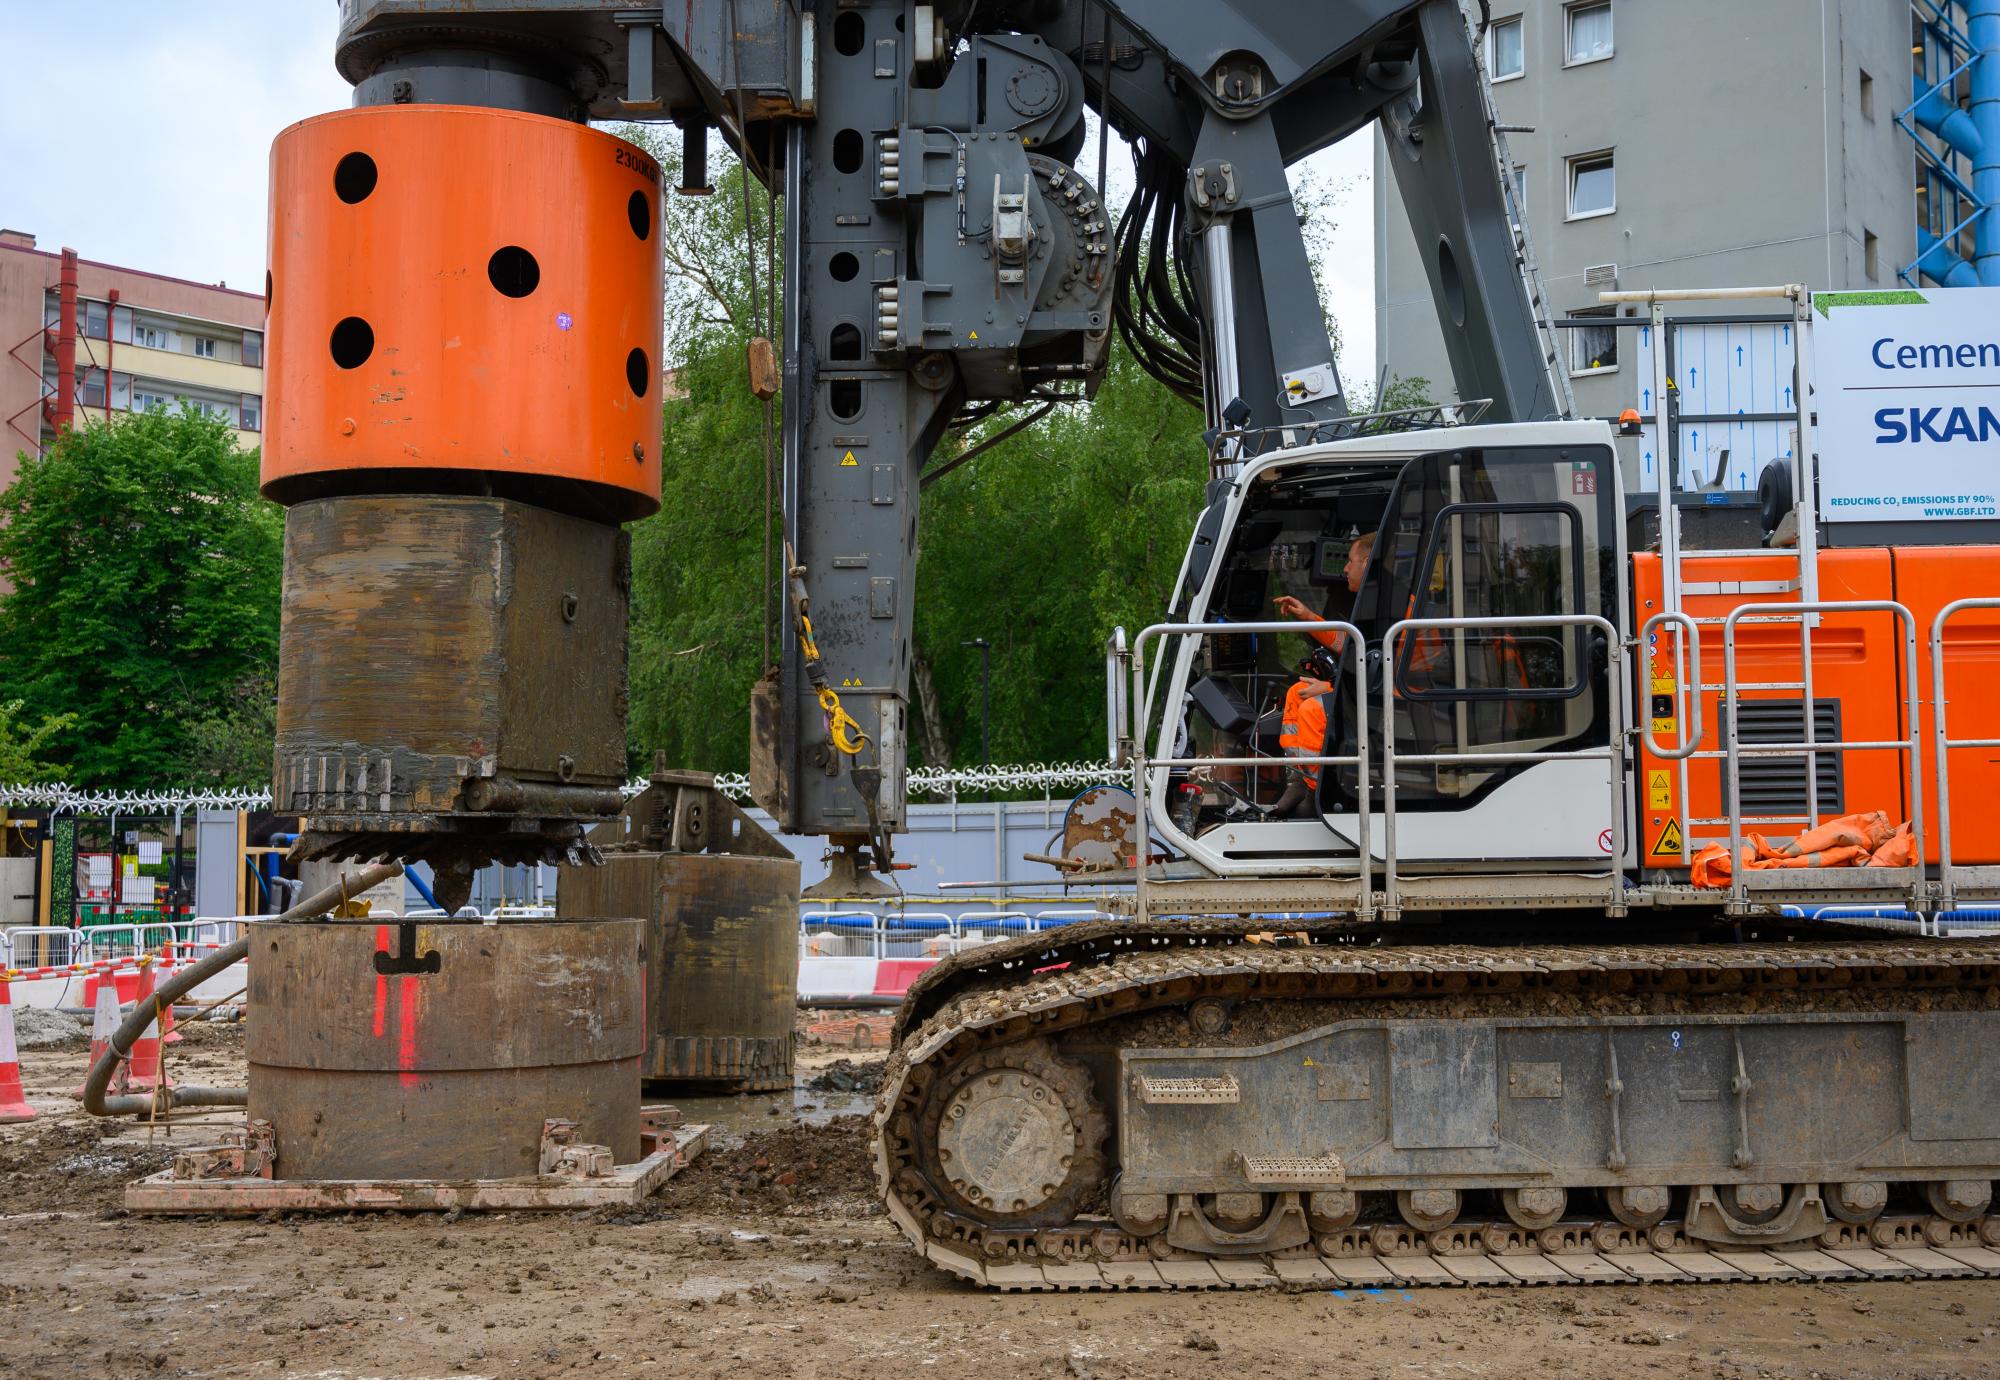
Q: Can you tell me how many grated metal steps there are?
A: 2